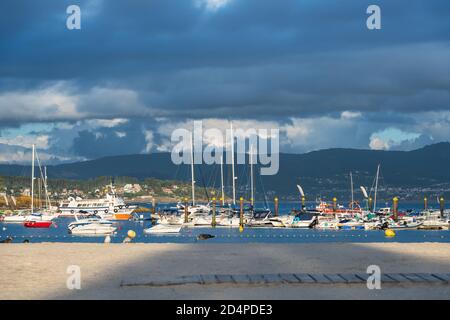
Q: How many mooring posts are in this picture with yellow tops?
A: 12